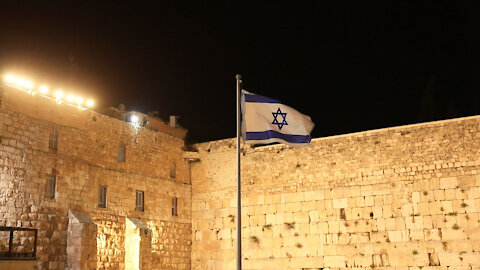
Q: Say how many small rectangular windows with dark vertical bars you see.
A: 4